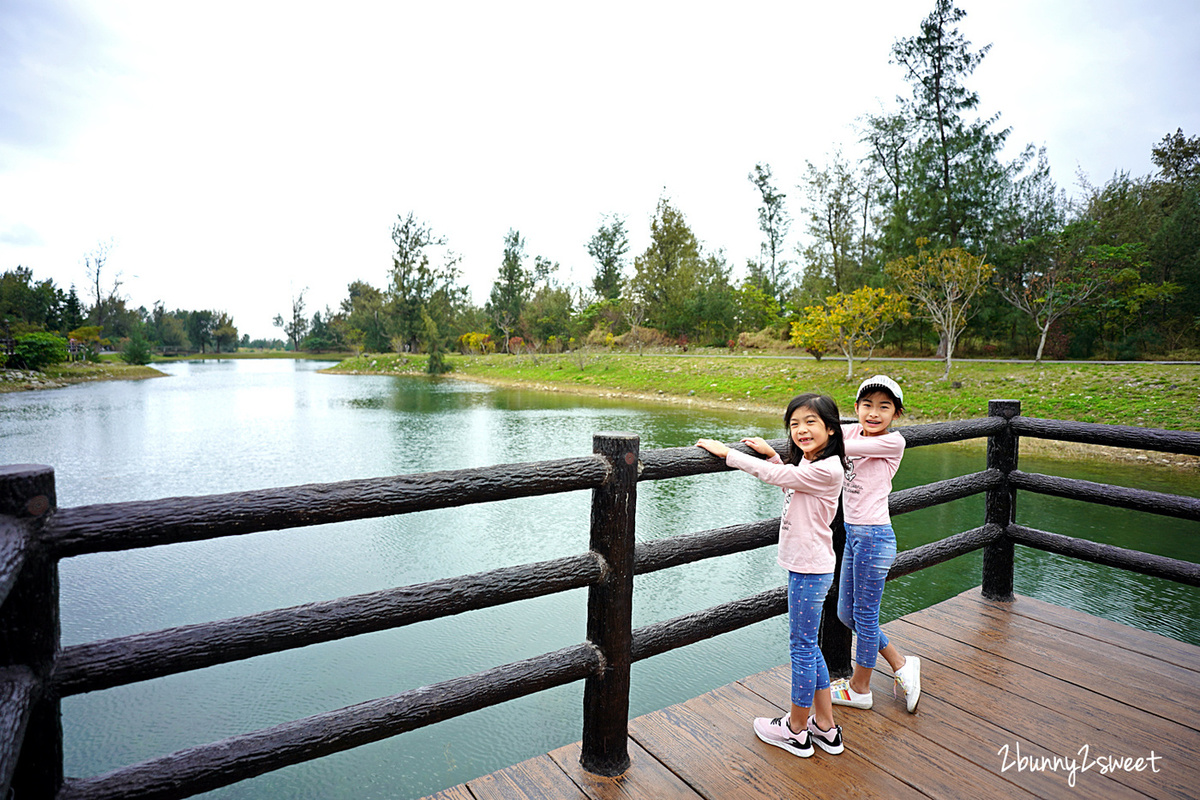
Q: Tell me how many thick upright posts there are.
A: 4